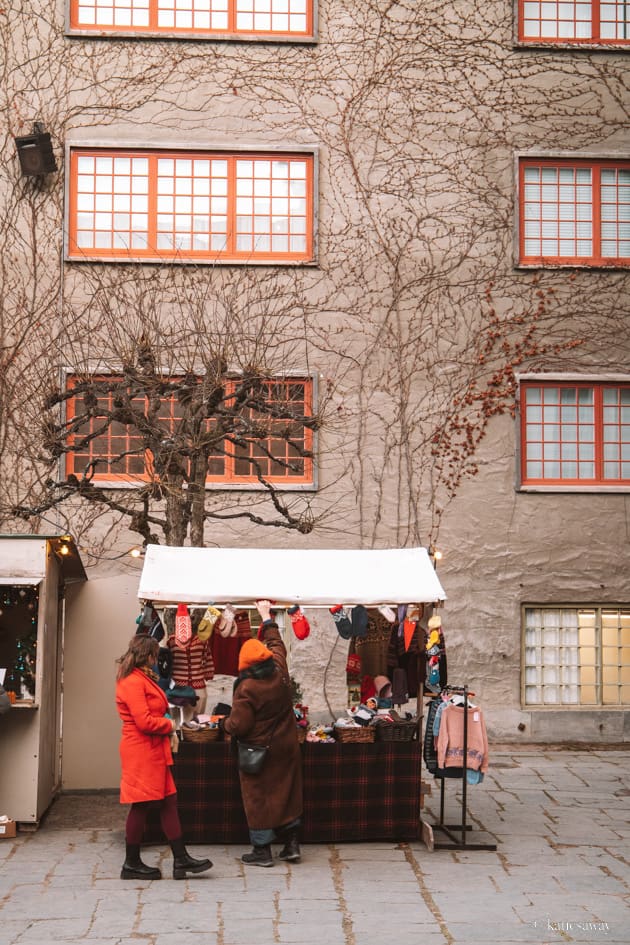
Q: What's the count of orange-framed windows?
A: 6